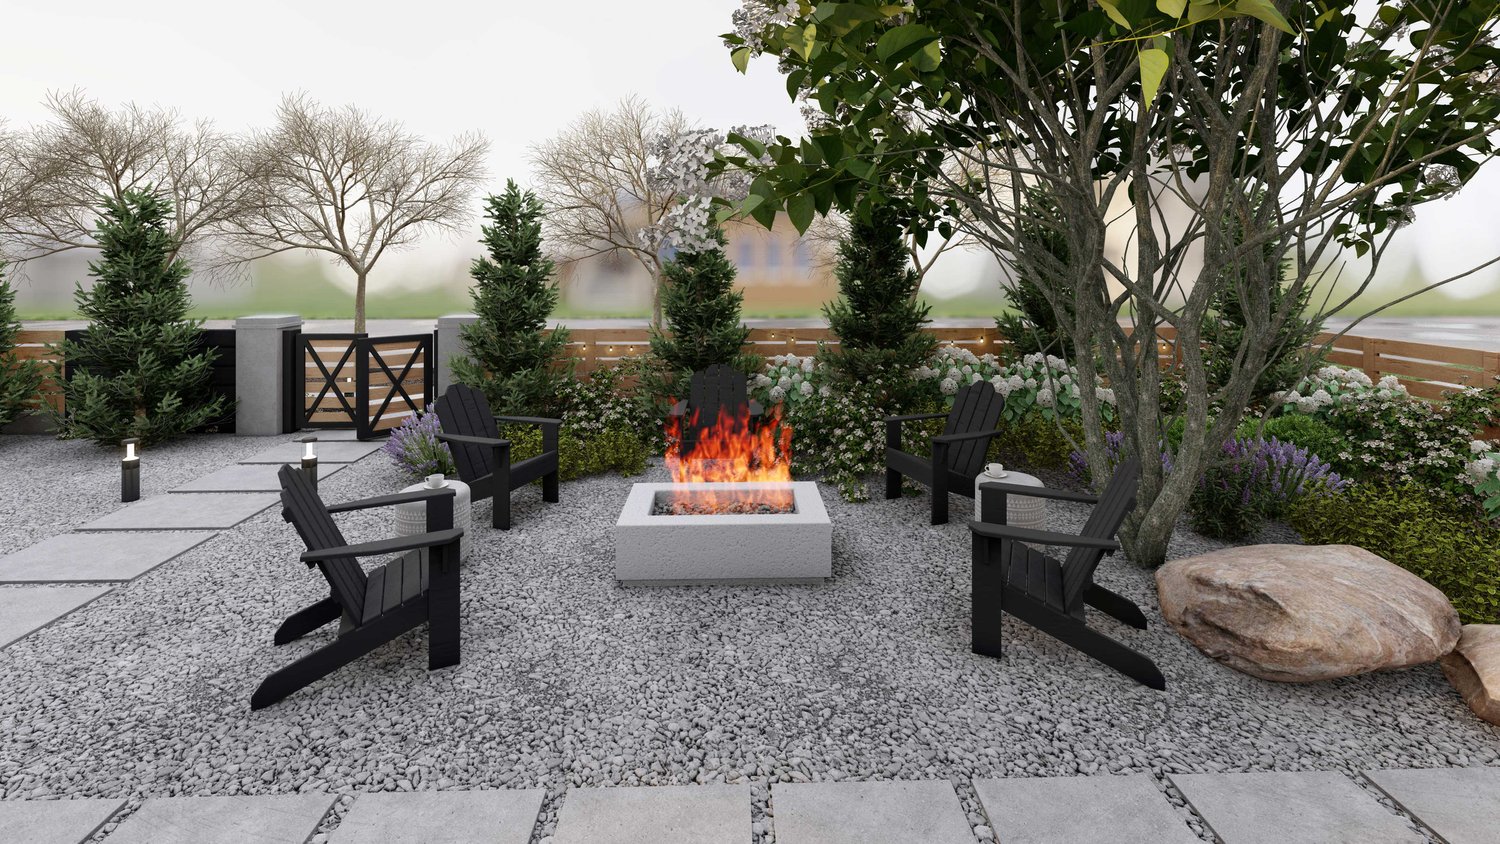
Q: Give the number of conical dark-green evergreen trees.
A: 7